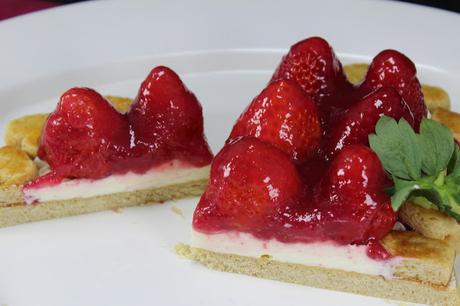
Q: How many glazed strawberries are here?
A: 8